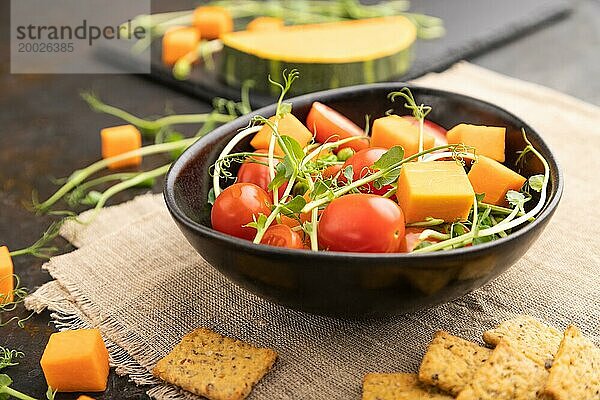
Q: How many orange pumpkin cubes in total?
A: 12